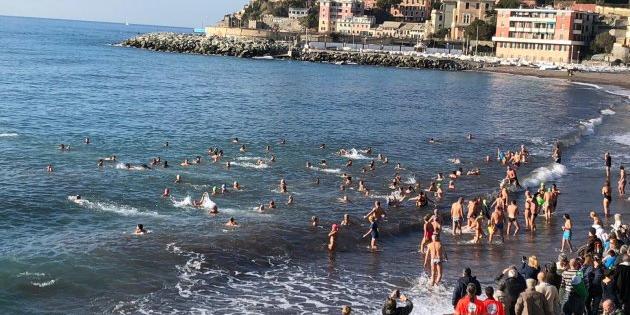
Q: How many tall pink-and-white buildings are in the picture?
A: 2